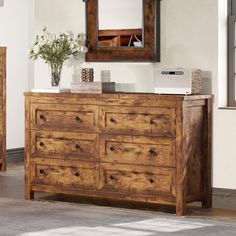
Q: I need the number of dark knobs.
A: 12